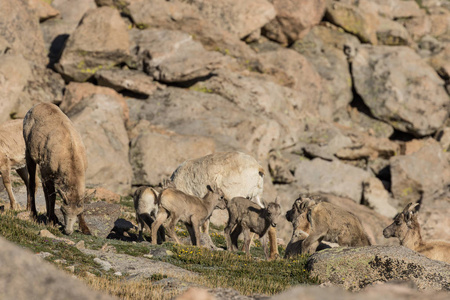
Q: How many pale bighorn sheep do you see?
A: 1